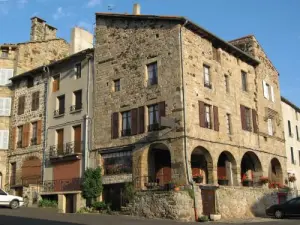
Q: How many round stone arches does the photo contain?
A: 5